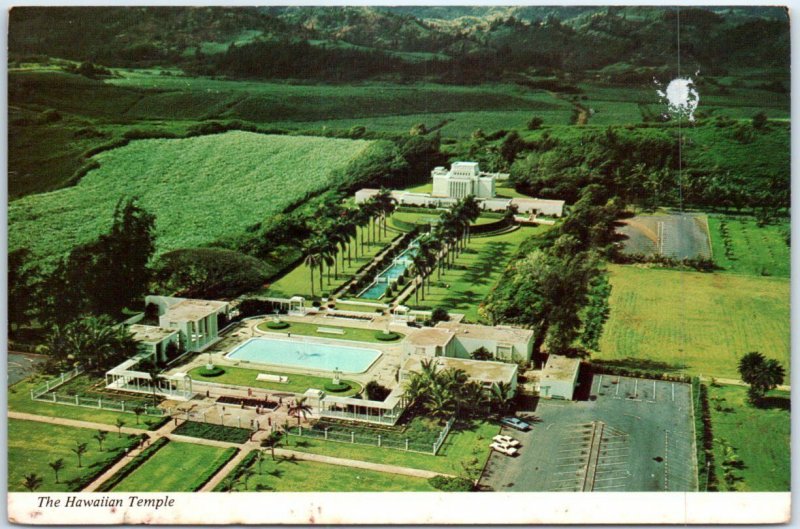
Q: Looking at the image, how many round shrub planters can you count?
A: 4